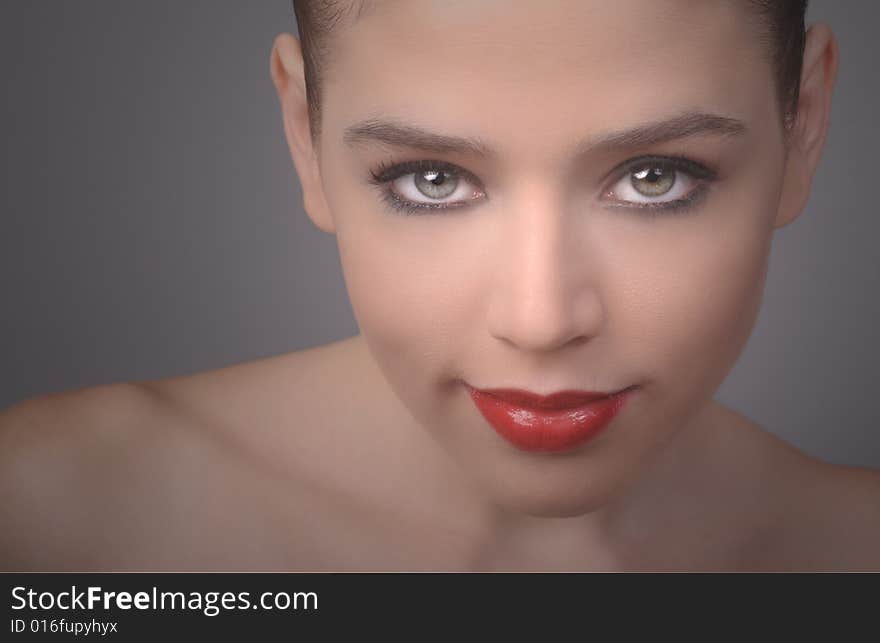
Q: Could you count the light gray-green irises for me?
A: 2